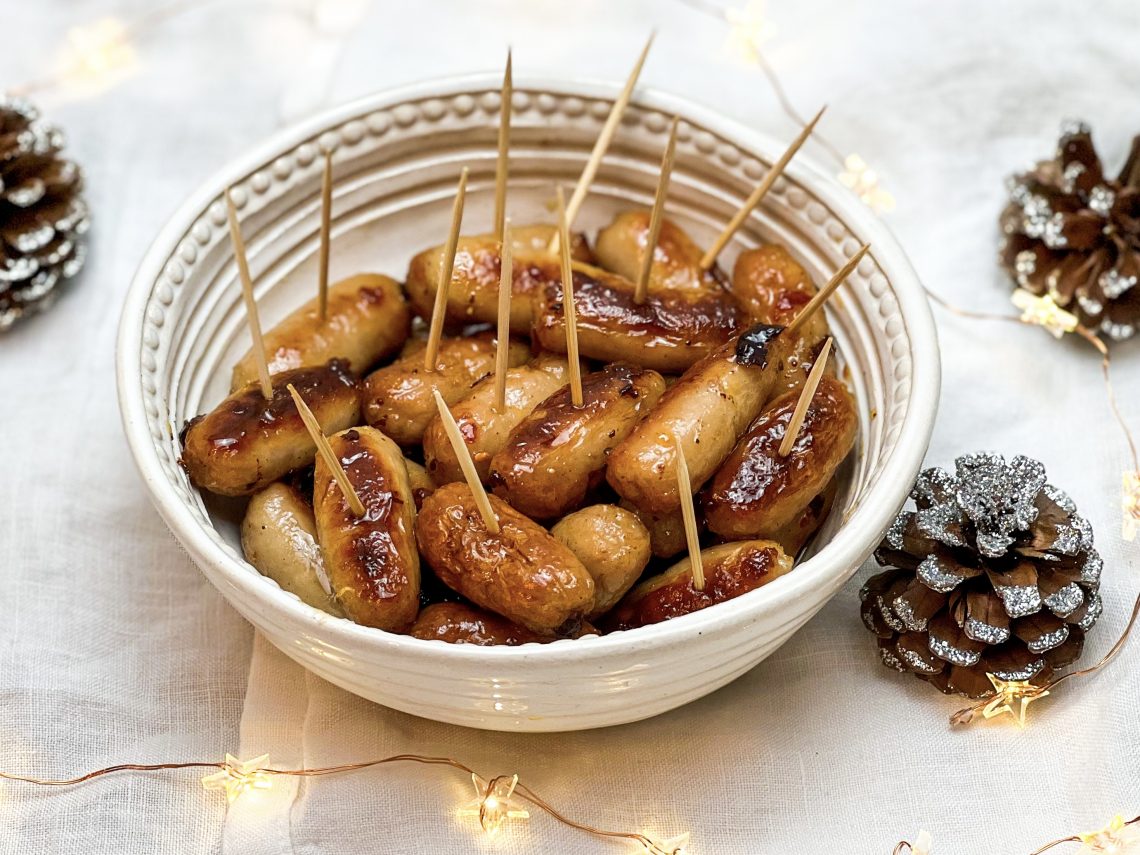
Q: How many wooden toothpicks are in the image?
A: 14